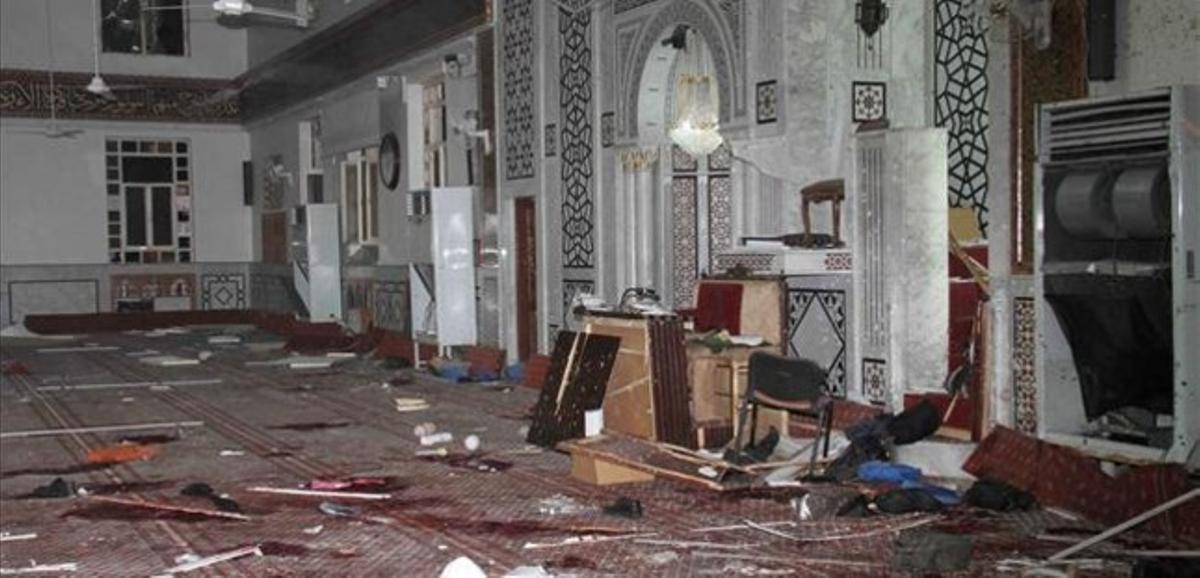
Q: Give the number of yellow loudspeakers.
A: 0